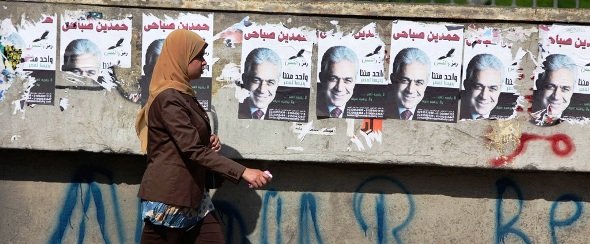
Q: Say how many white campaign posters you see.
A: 8